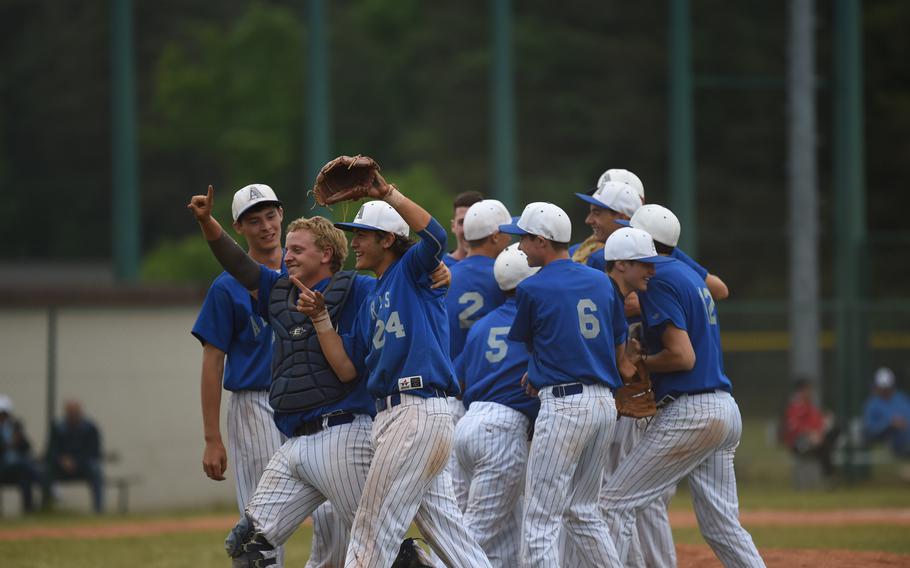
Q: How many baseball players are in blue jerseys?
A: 11